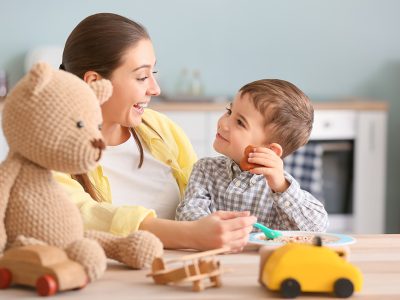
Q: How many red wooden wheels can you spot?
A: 2